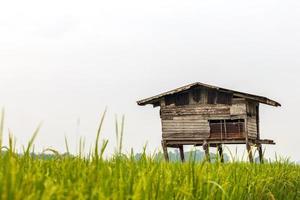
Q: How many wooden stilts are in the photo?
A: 6